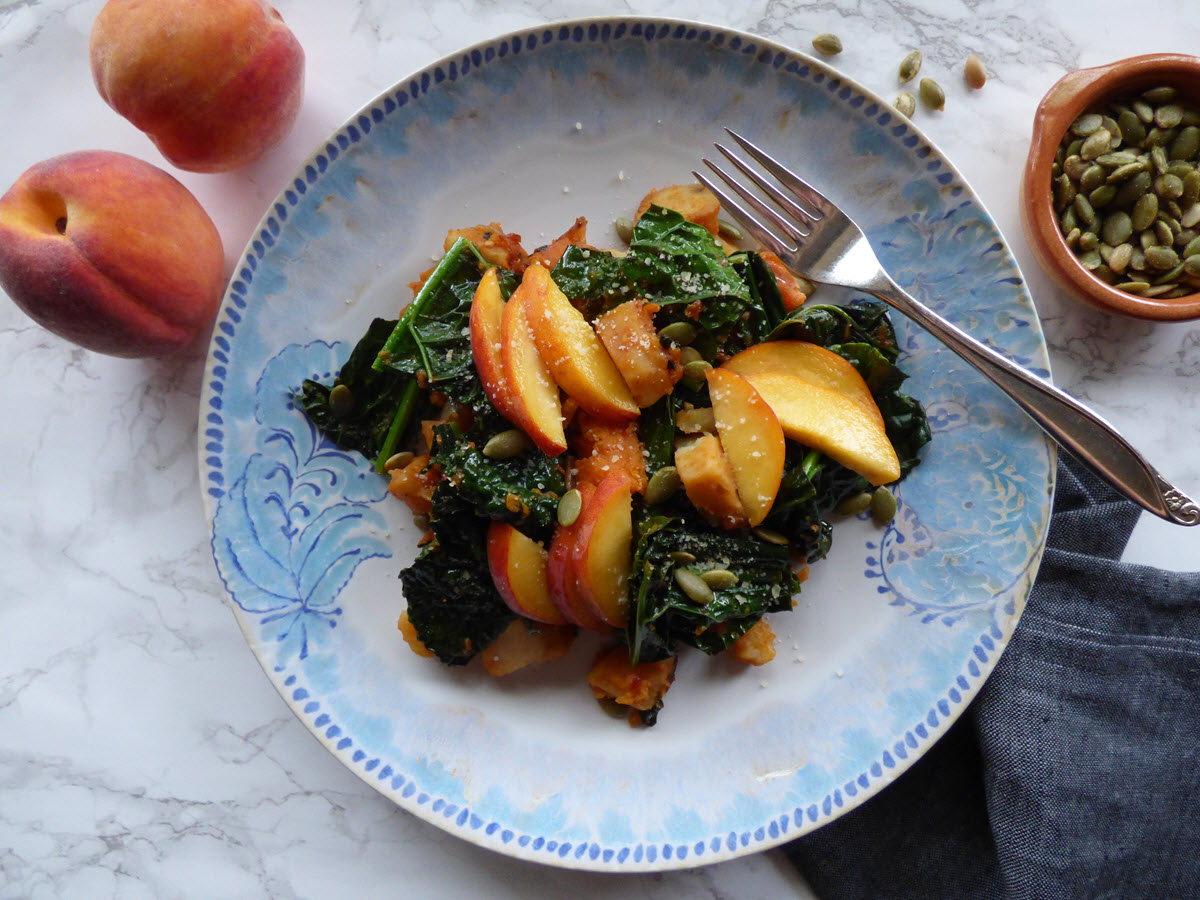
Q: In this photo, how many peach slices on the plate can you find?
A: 9